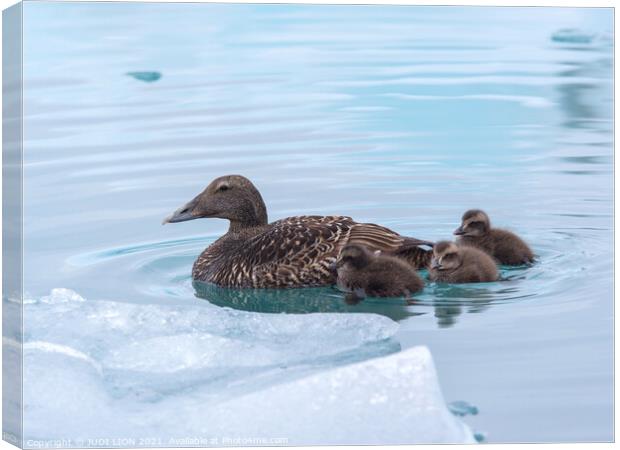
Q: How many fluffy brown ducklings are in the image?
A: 3